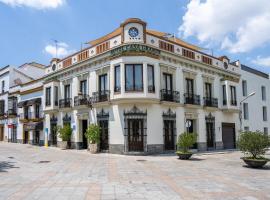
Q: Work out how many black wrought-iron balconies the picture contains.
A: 6